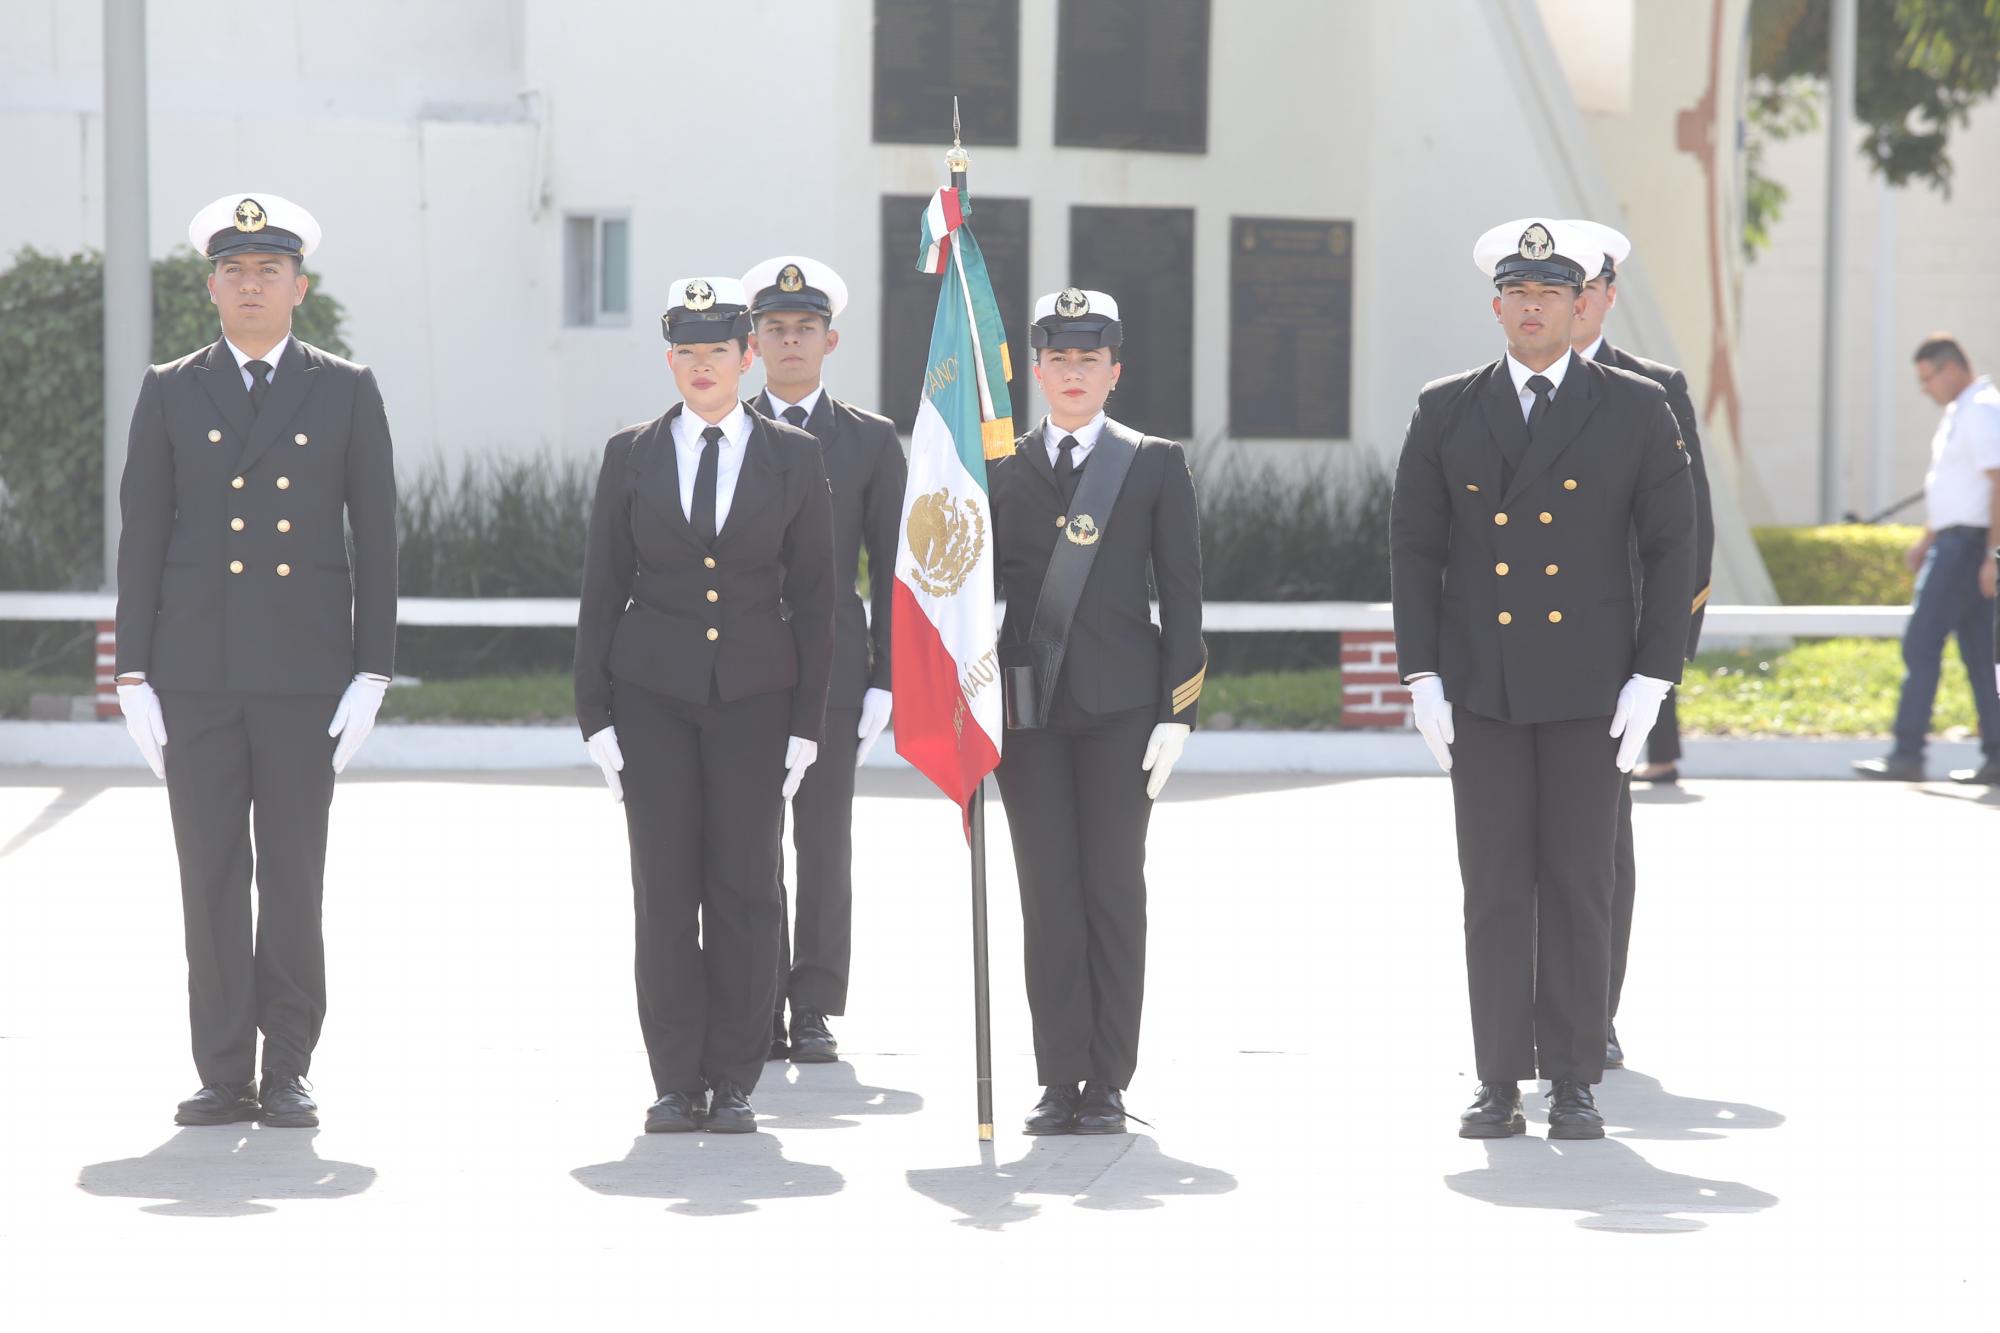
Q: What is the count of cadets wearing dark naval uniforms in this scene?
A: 6